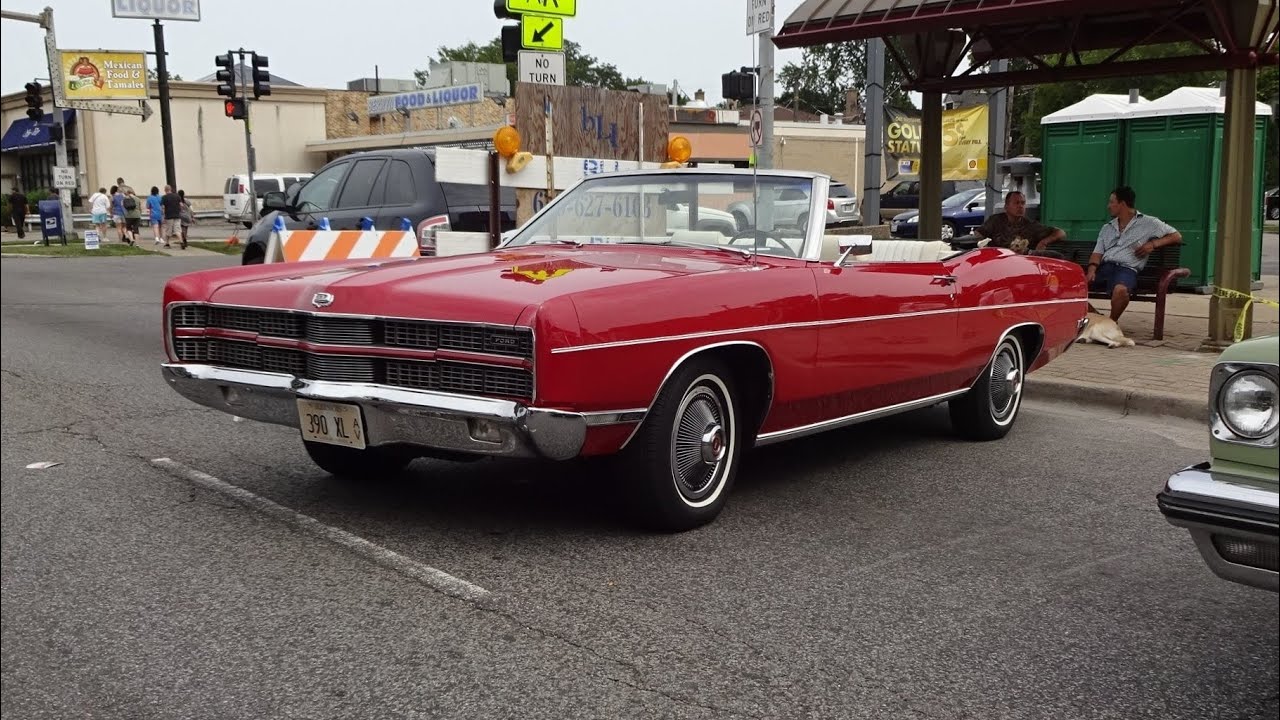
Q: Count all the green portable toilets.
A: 2